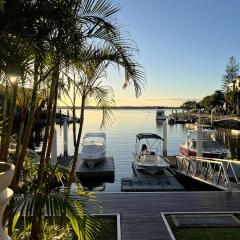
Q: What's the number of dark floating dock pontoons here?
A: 2